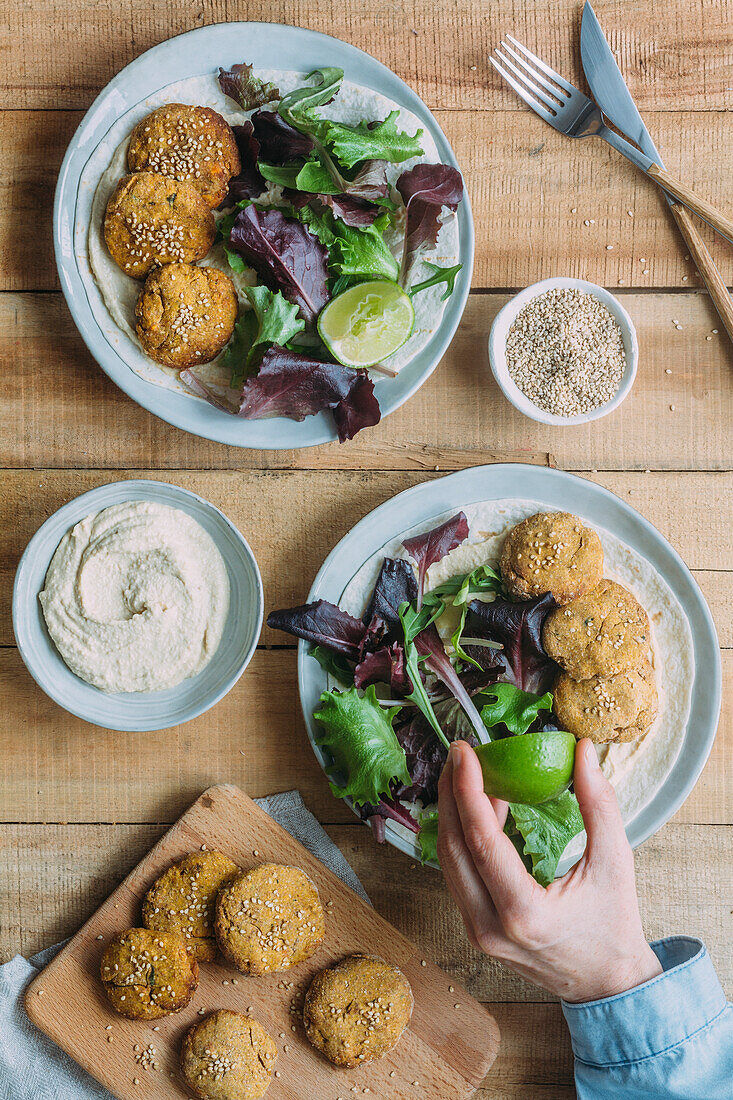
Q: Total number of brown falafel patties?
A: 11